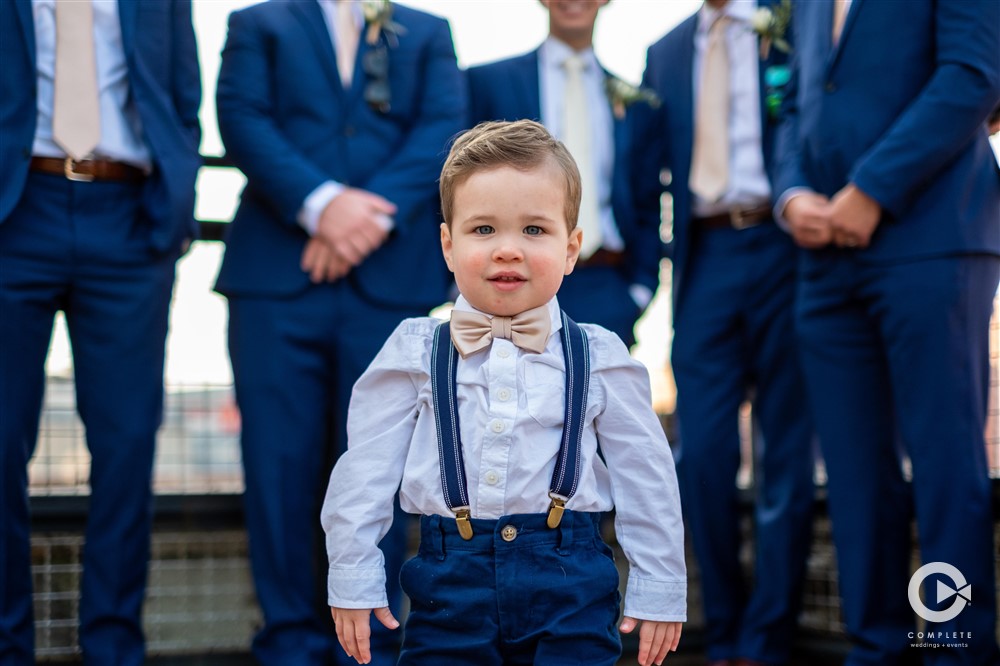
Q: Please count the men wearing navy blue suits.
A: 5